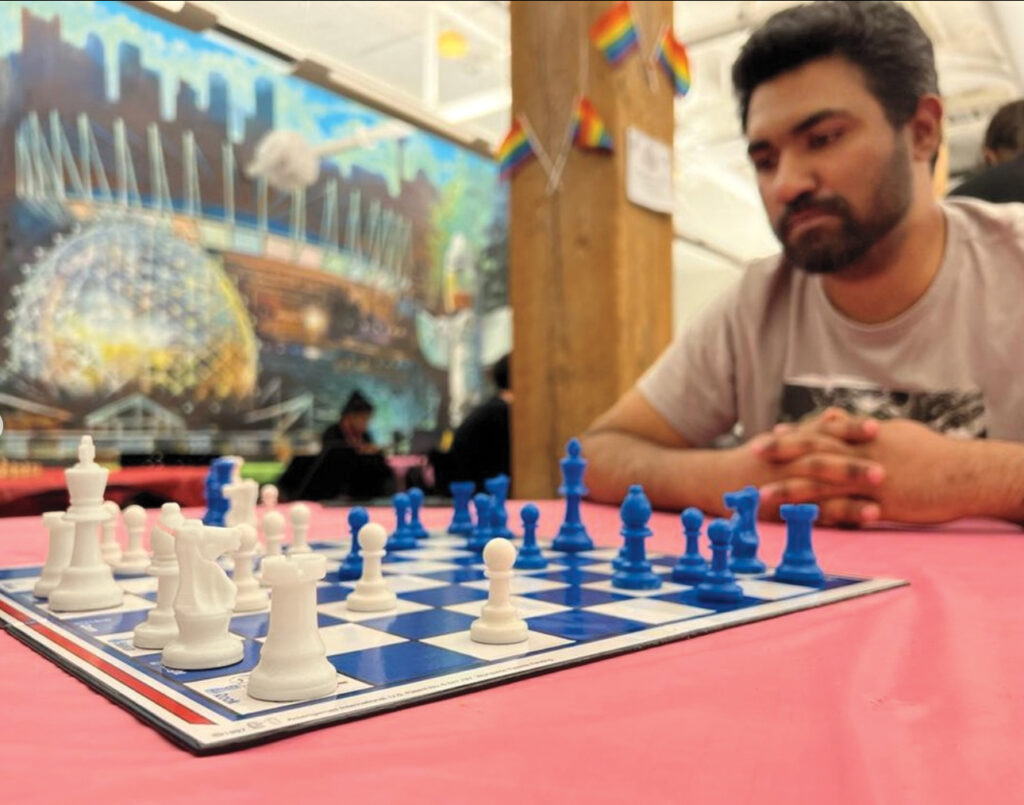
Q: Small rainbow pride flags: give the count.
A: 4